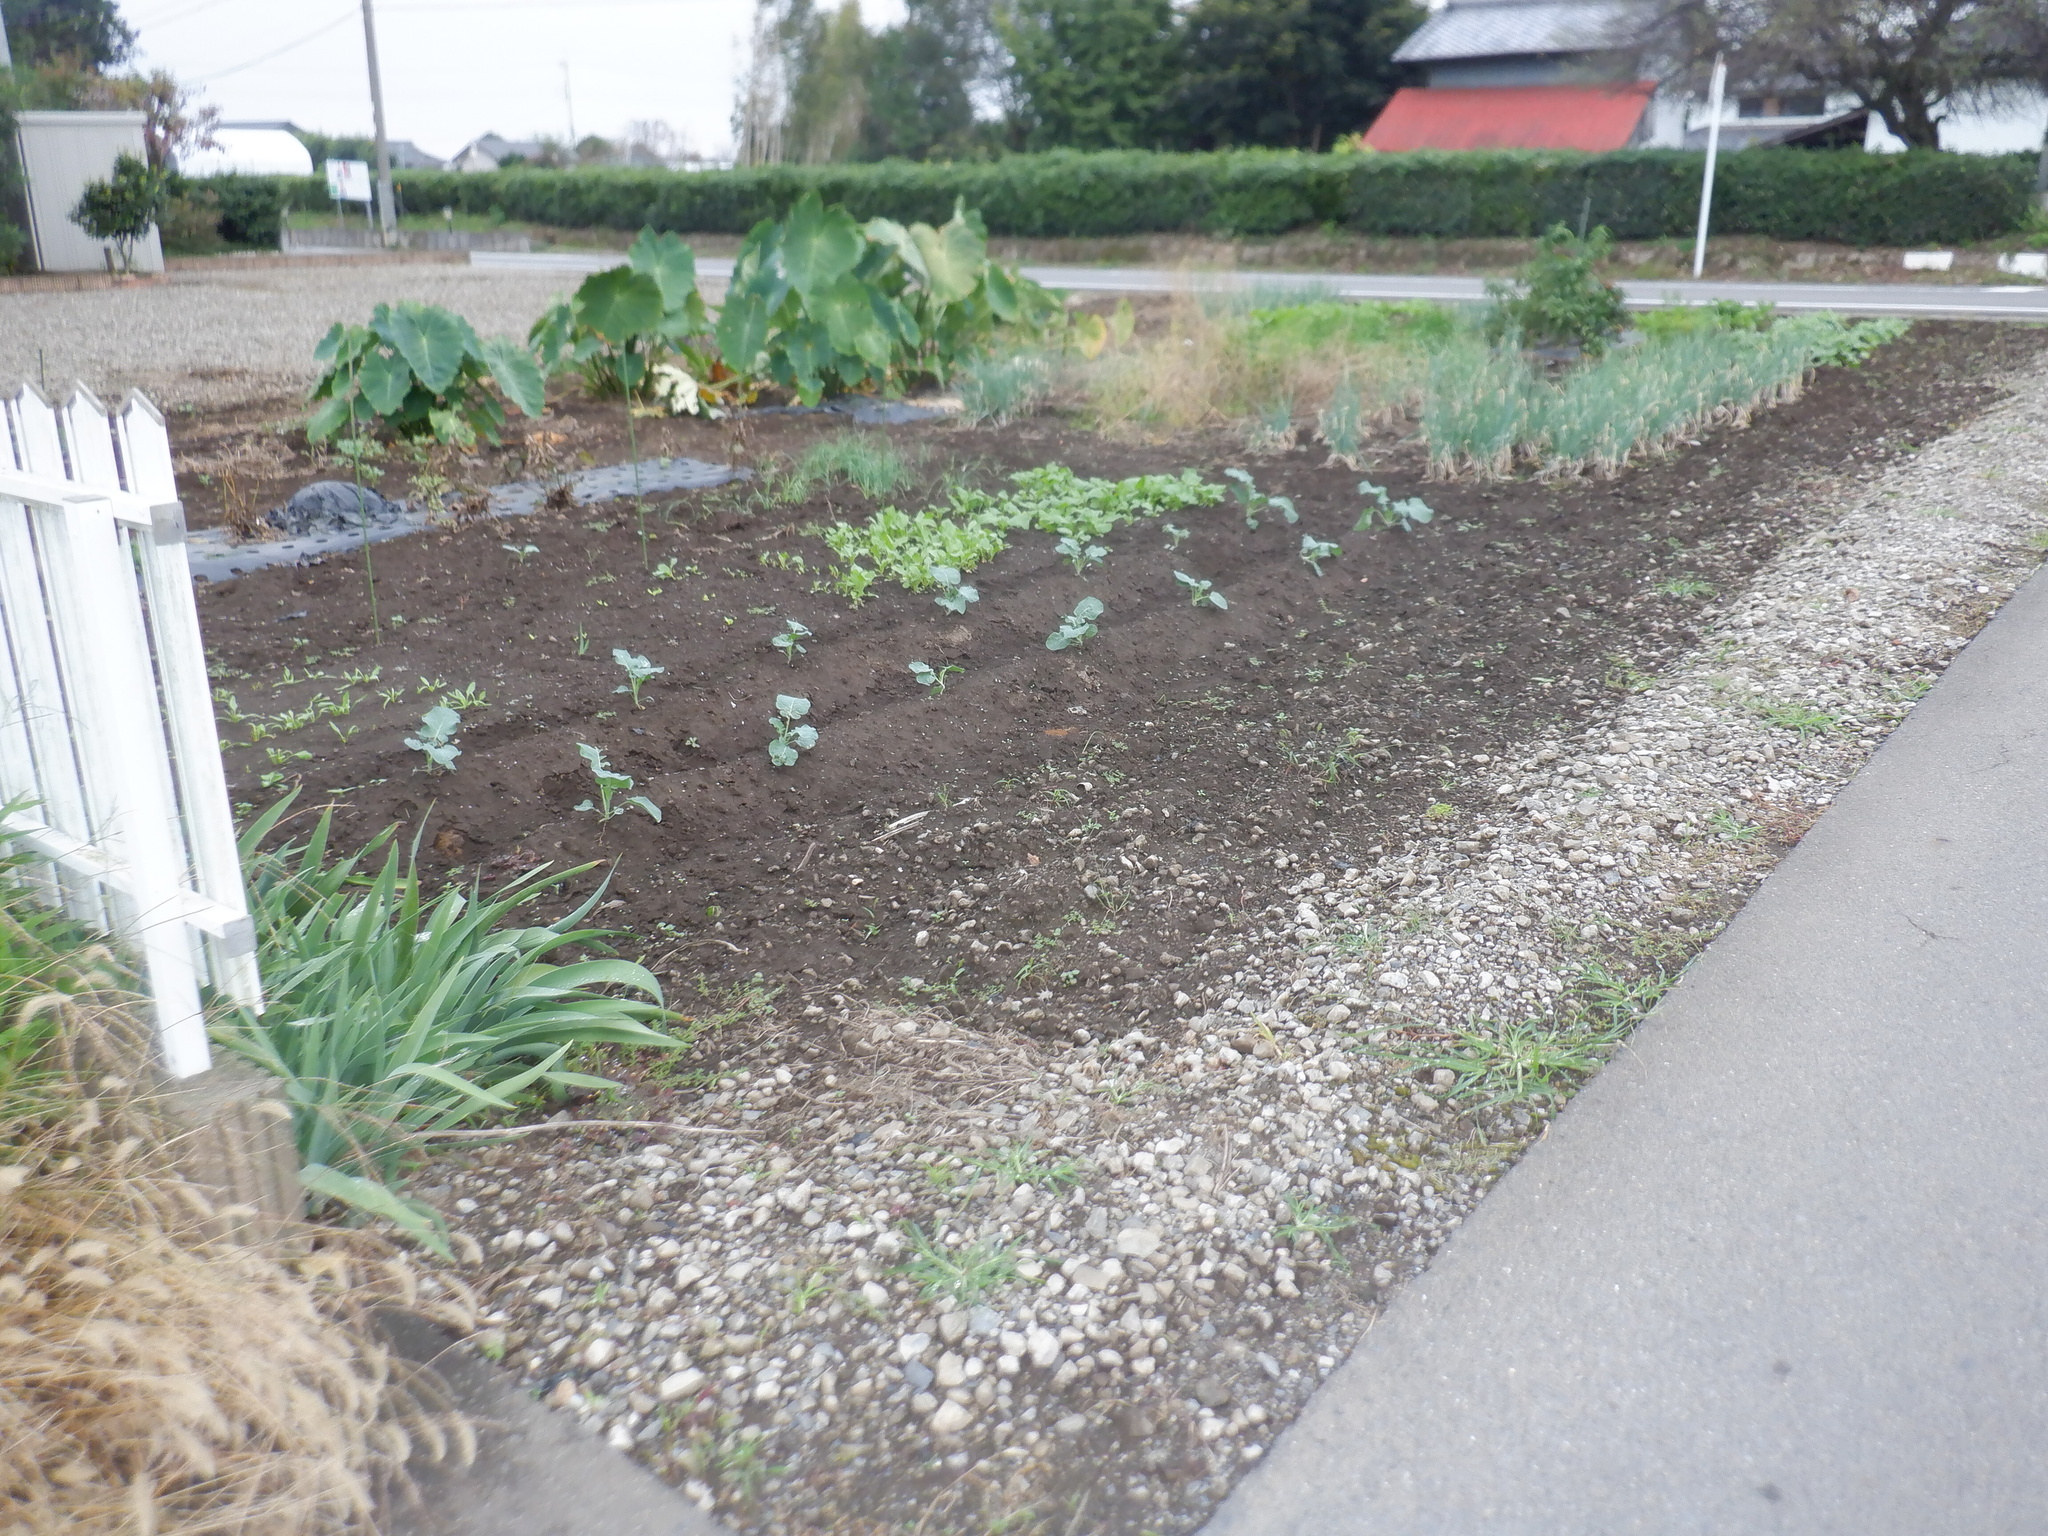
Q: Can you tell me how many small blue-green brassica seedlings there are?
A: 14